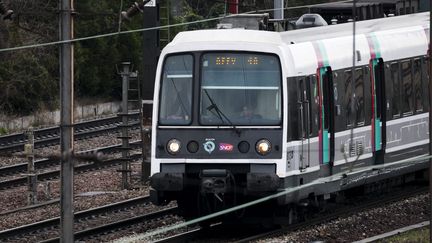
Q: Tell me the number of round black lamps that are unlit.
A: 2